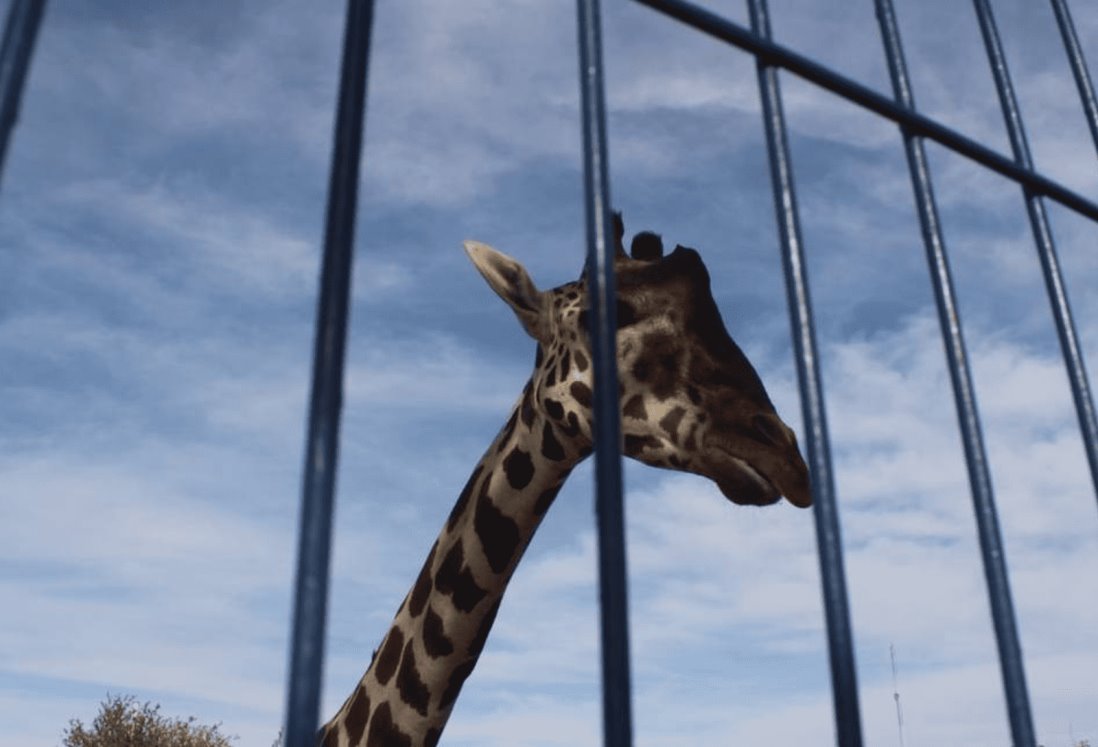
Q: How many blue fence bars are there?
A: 8